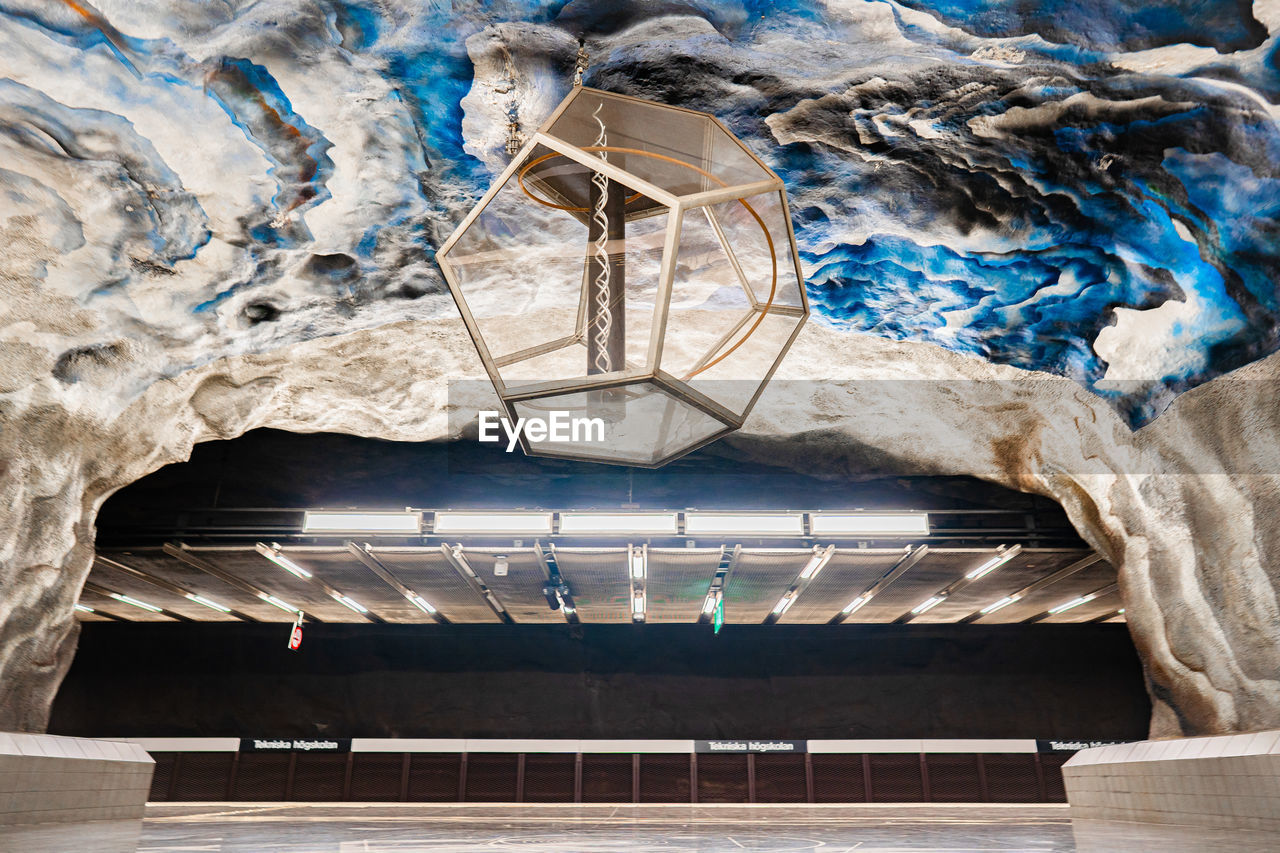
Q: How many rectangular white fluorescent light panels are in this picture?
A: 5